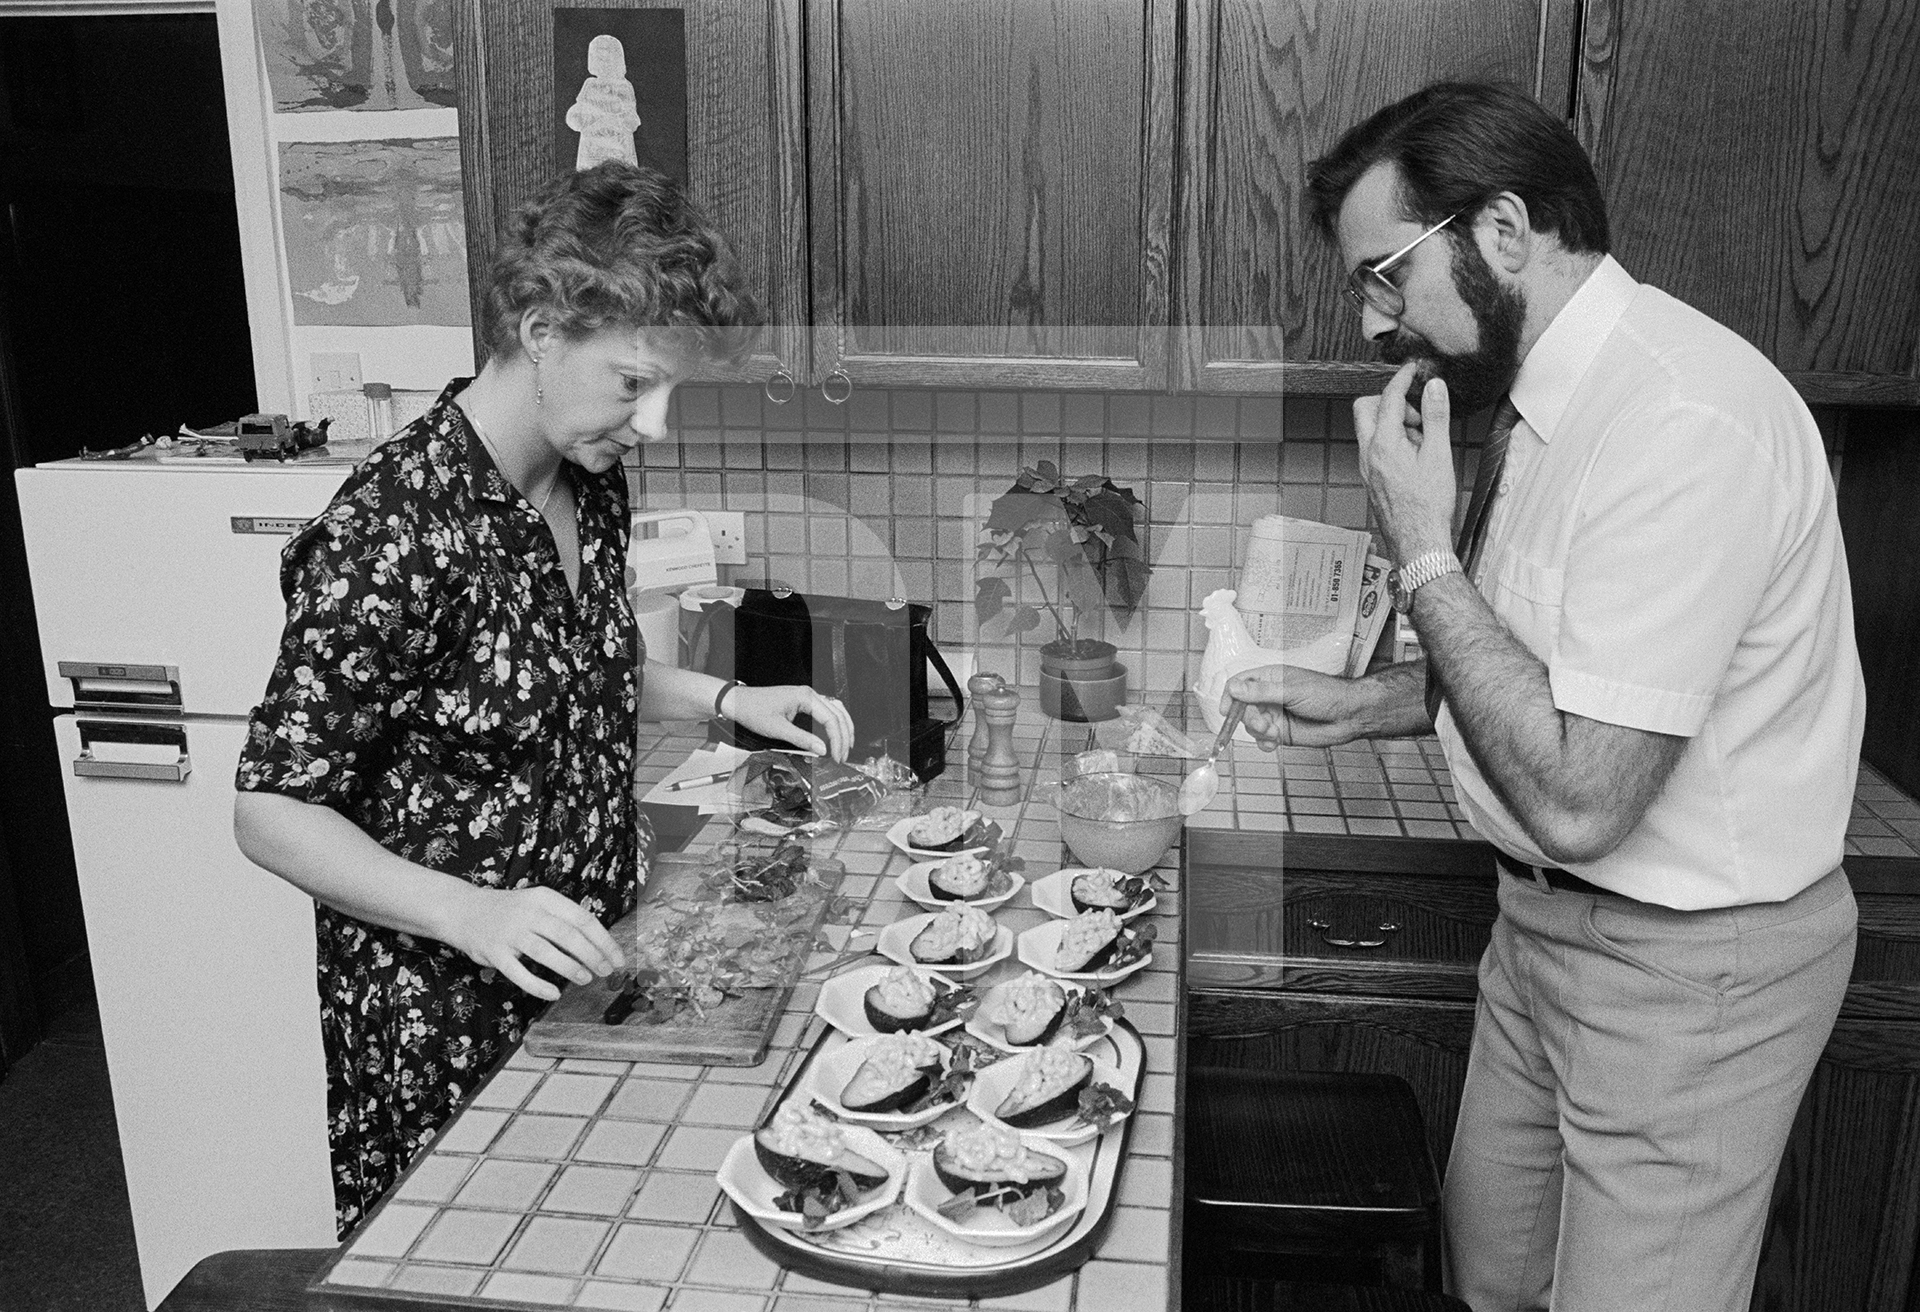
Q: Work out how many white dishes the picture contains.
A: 11